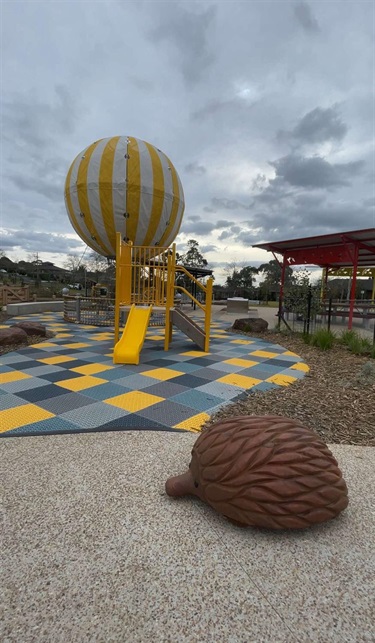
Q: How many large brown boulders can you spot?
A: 3